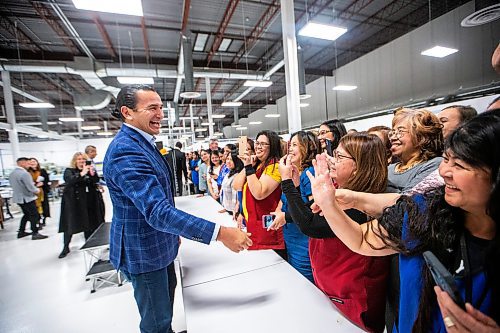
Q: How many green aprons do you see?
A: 0